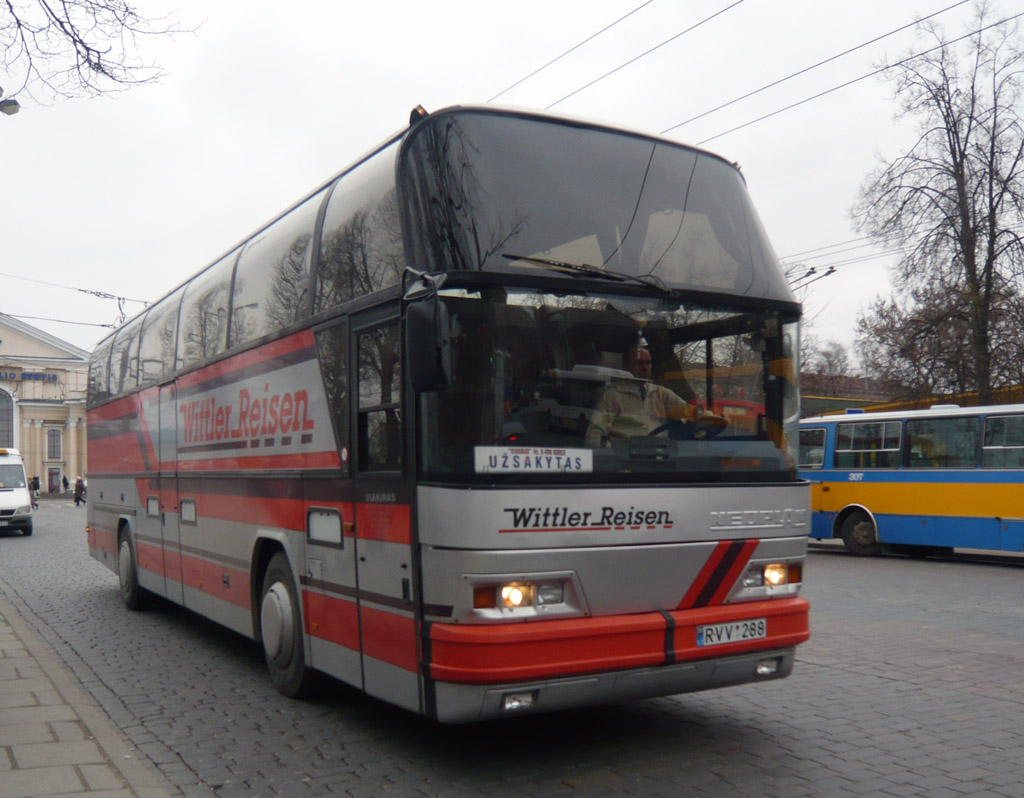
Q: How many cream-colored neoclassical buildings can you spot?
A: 1